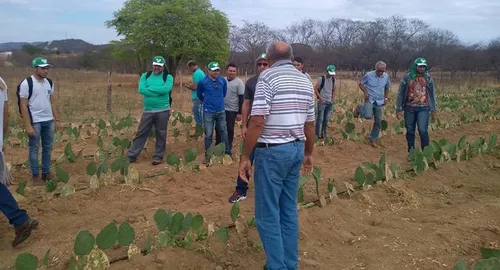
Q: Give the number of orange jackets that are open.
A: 0